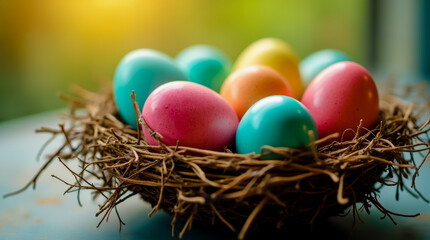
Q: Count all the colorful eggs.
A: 8